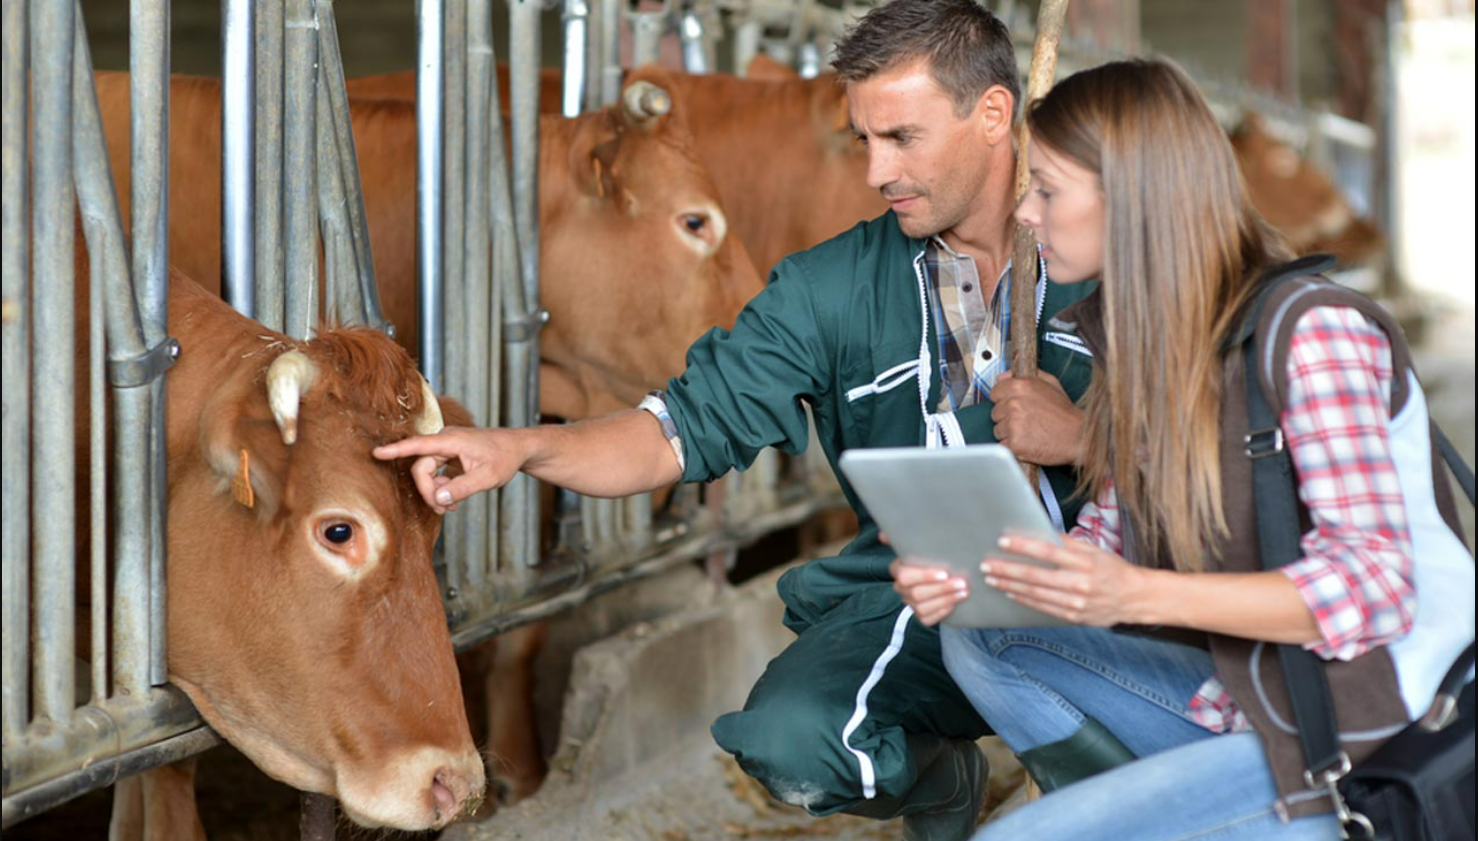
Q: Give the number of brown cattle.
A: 4